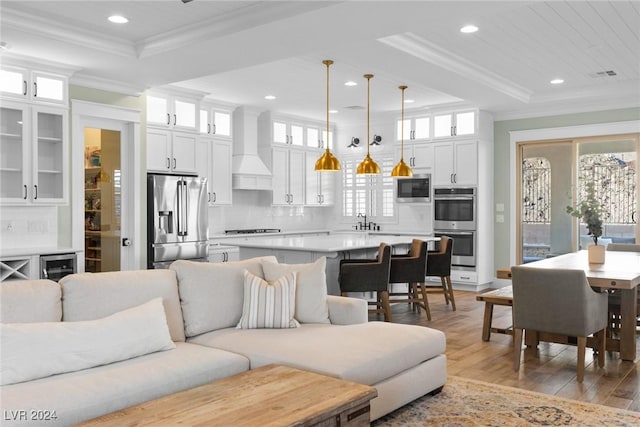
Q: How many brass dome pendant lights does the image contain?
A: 3